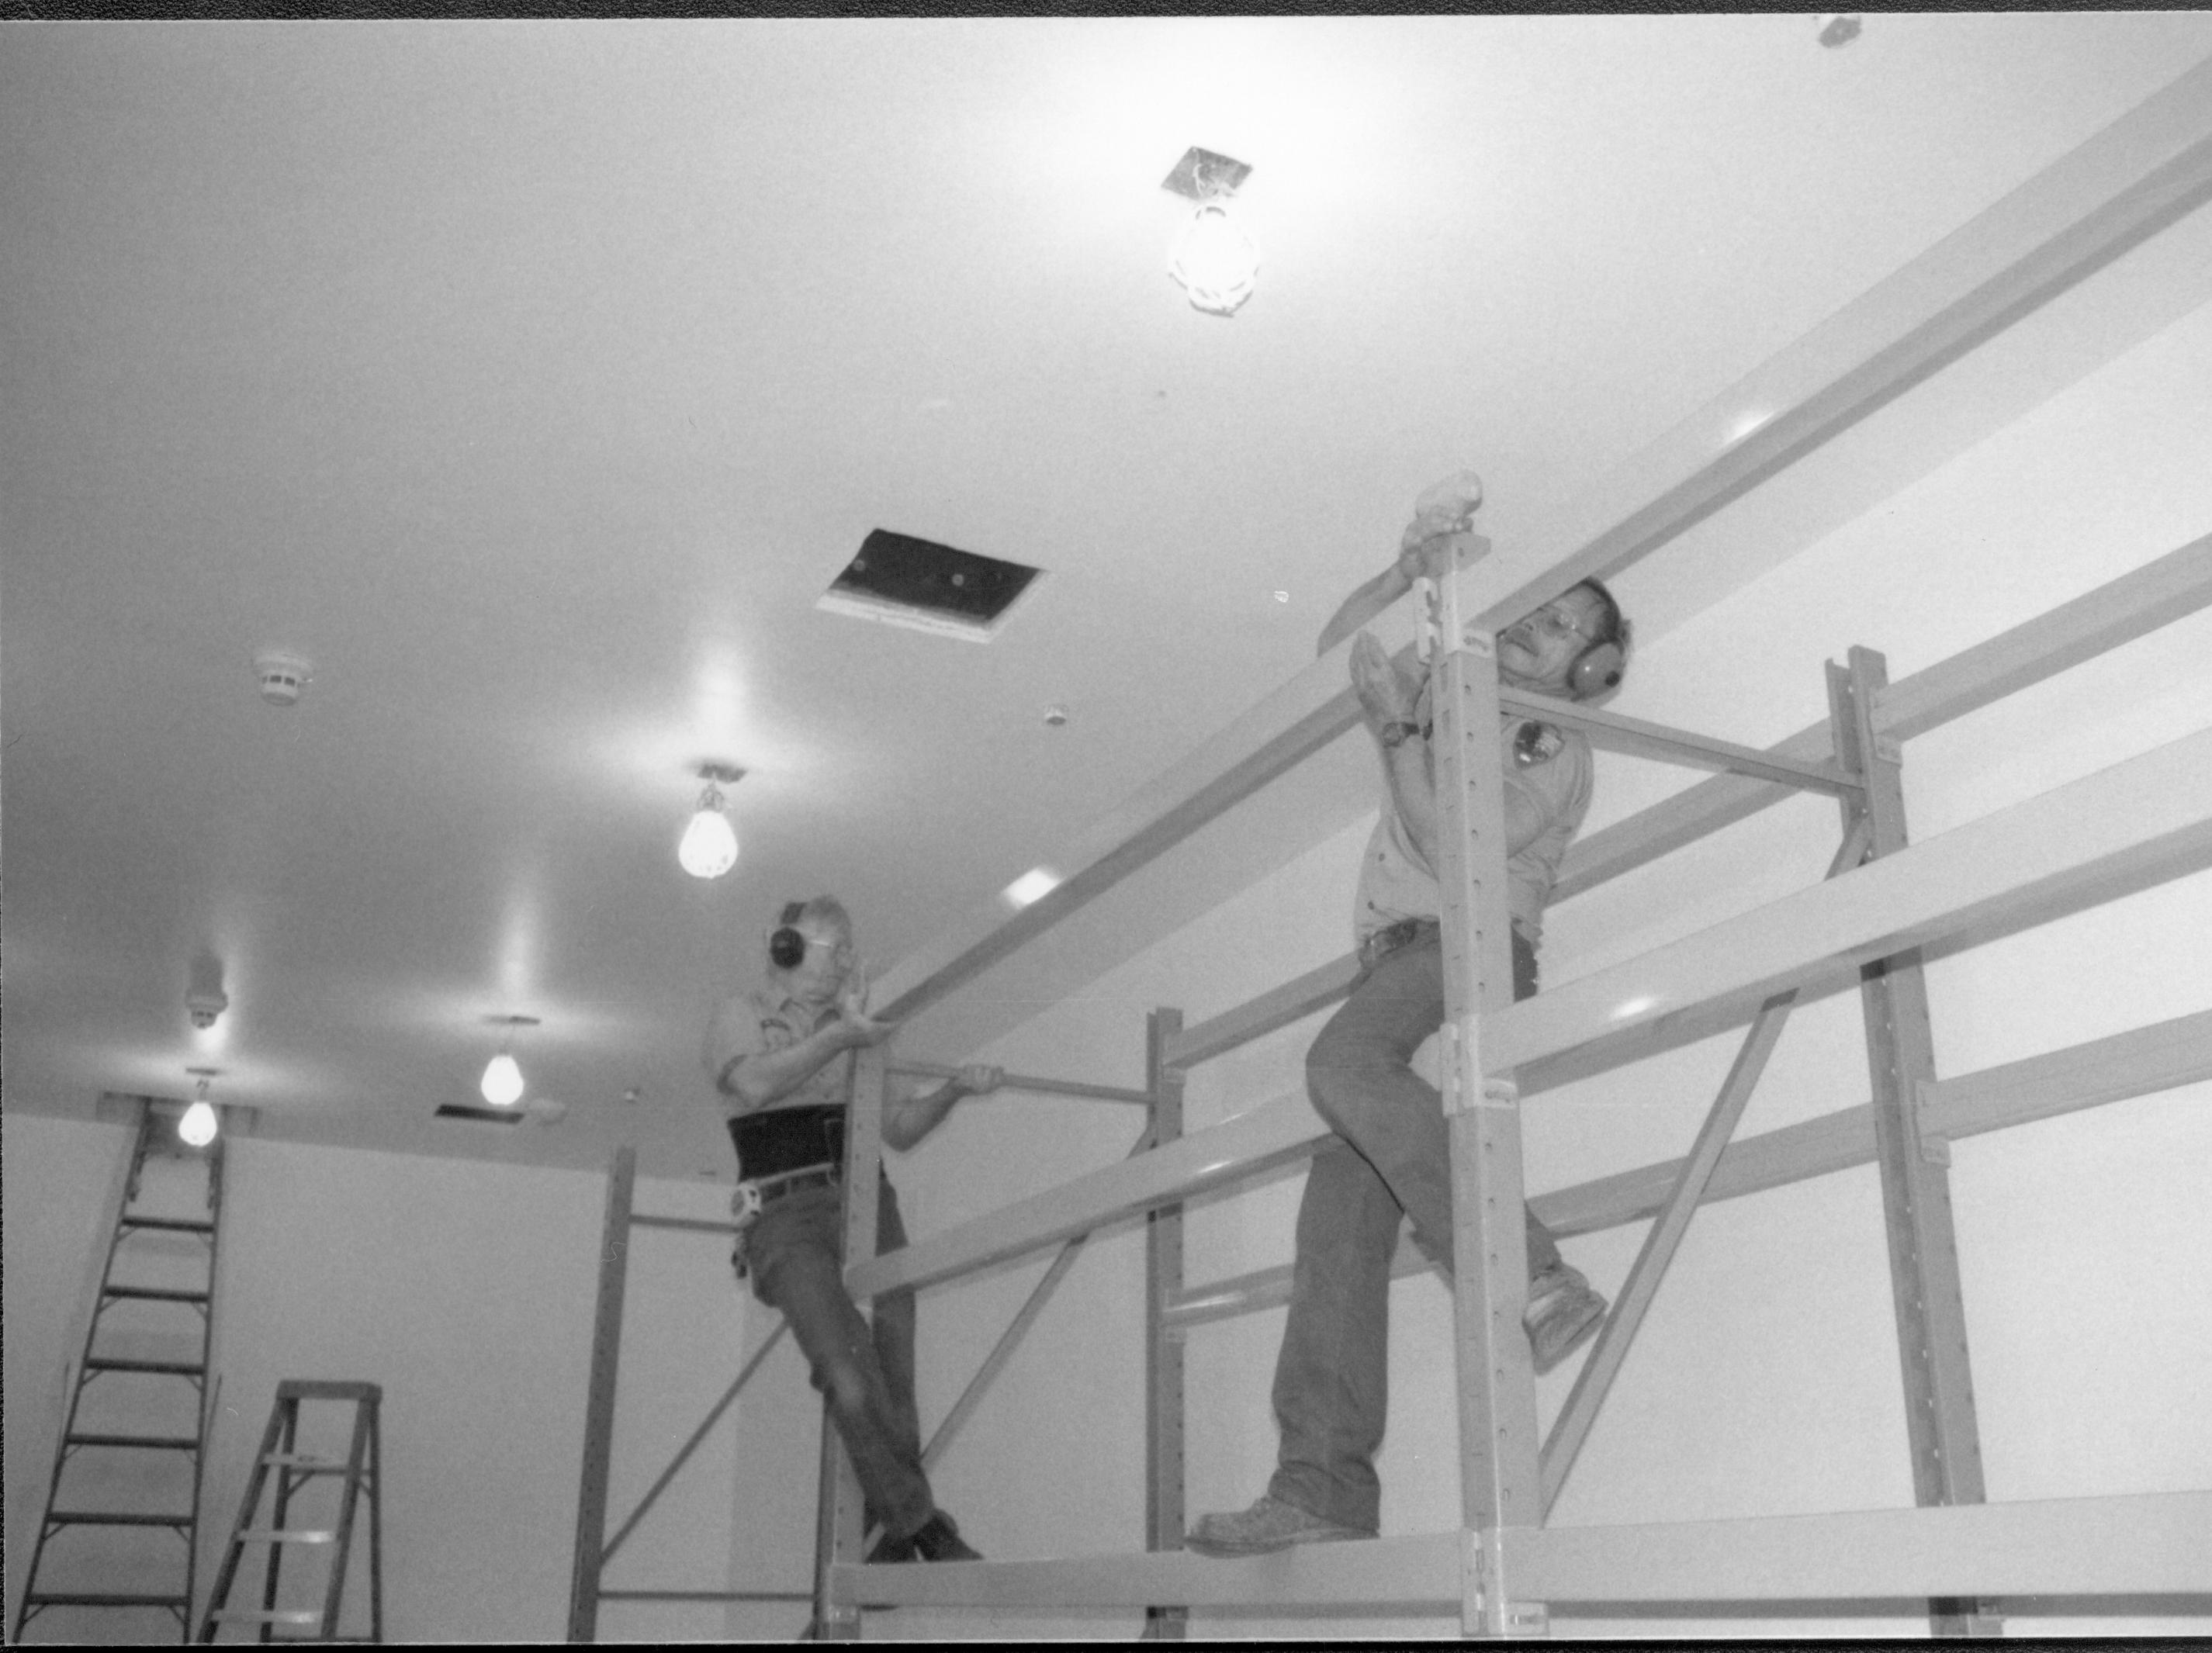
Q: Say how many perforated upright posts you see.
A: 5